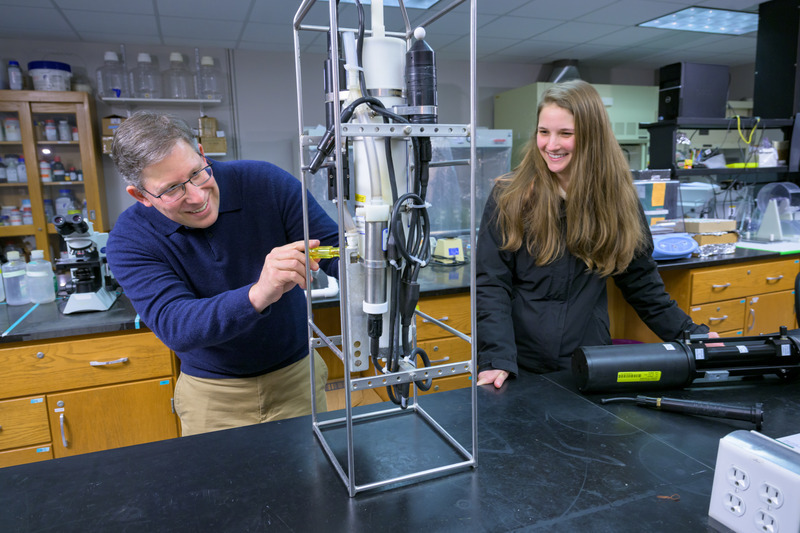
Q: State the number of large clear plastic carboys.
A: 4